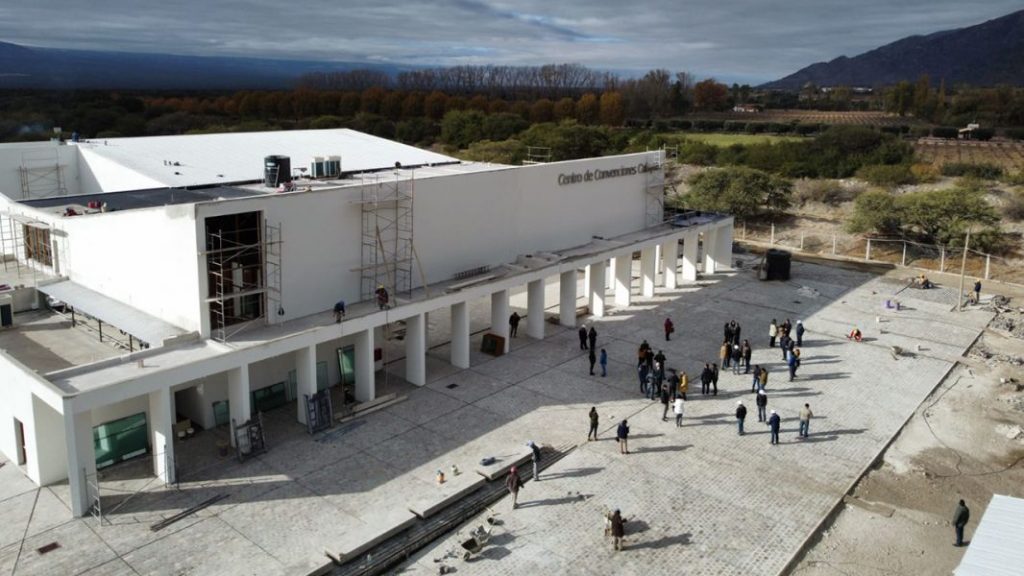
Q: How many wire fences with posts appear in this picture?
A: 1